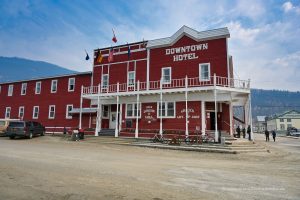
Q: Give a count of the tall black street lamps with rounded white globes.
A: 0